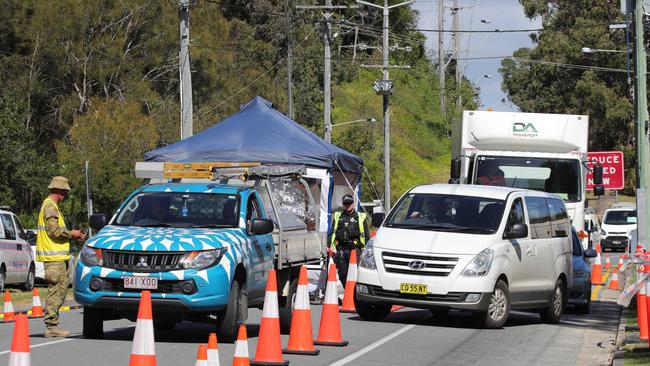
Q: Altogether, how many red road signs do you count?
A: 1